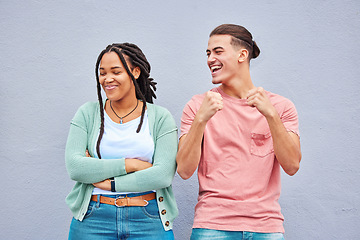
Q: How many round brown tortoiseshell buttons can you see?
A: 3